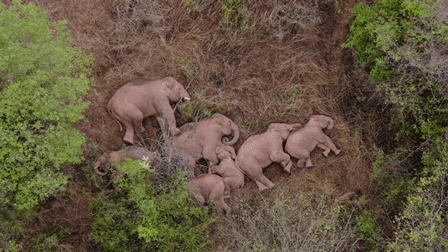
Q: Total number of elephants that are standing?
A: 0